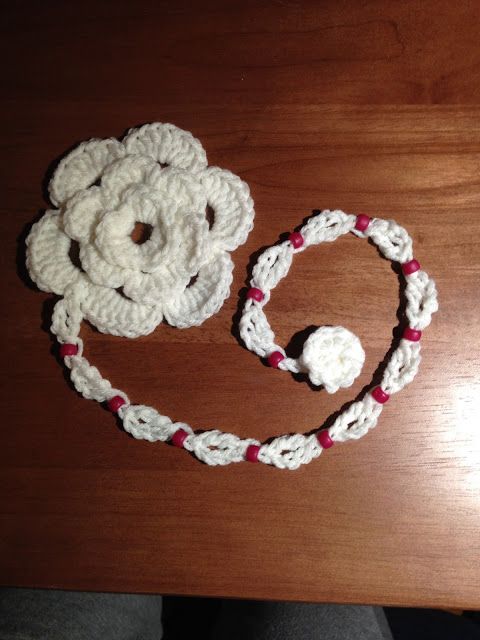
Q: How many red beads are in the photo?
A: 12